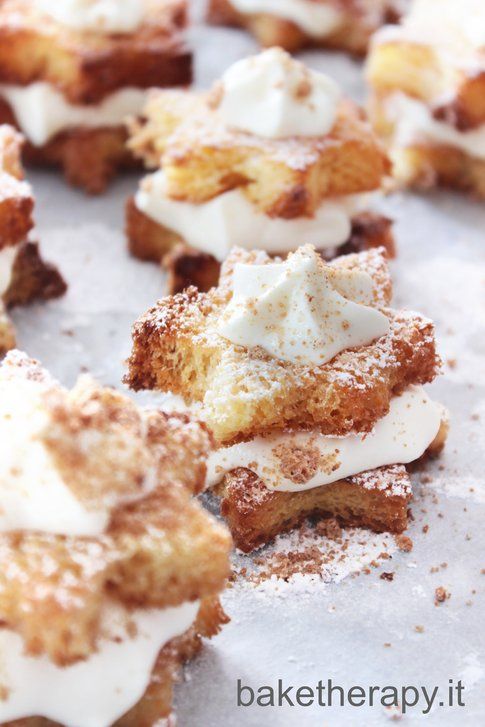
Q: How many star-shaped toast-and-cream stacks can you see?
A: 7